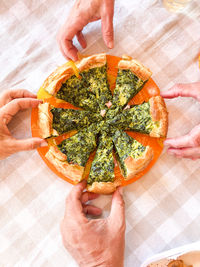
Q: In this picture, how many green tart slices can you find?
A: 8